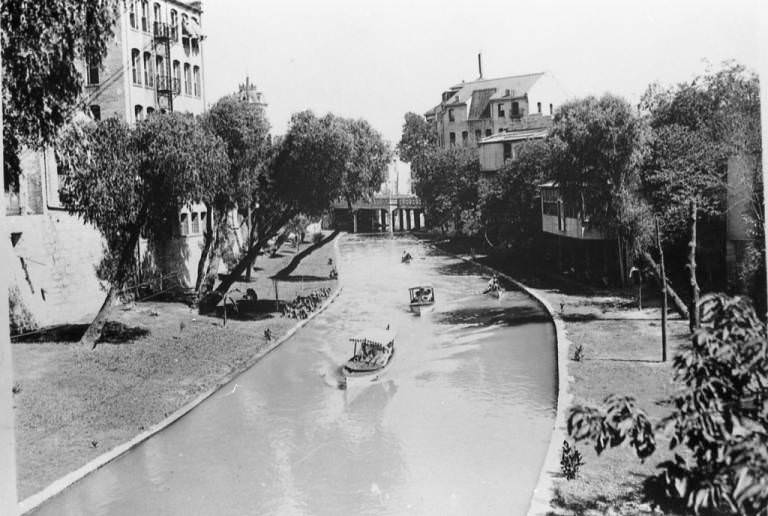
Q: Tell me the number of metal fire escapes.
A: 1